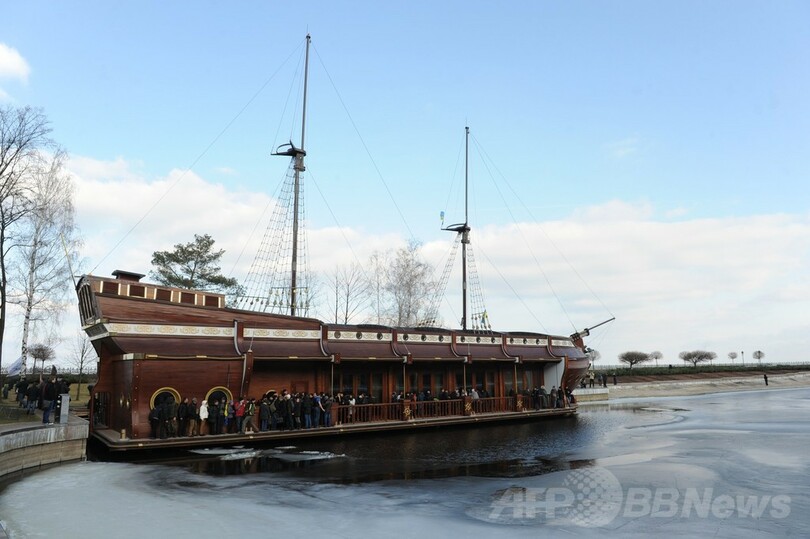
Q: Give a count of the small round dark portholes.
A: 12